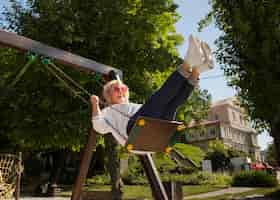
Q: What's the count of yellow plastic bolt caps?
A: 4